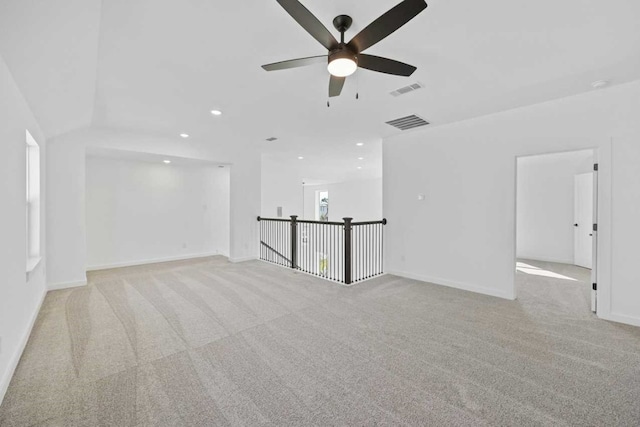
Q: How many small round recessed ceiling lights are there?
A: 7